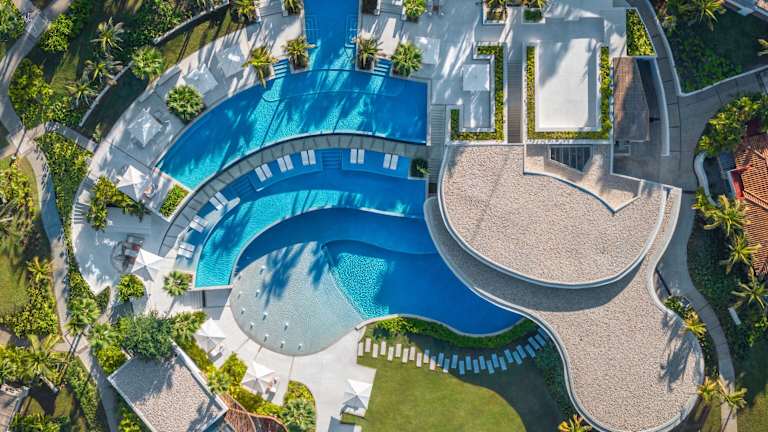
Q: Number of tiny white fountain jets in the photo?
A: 11